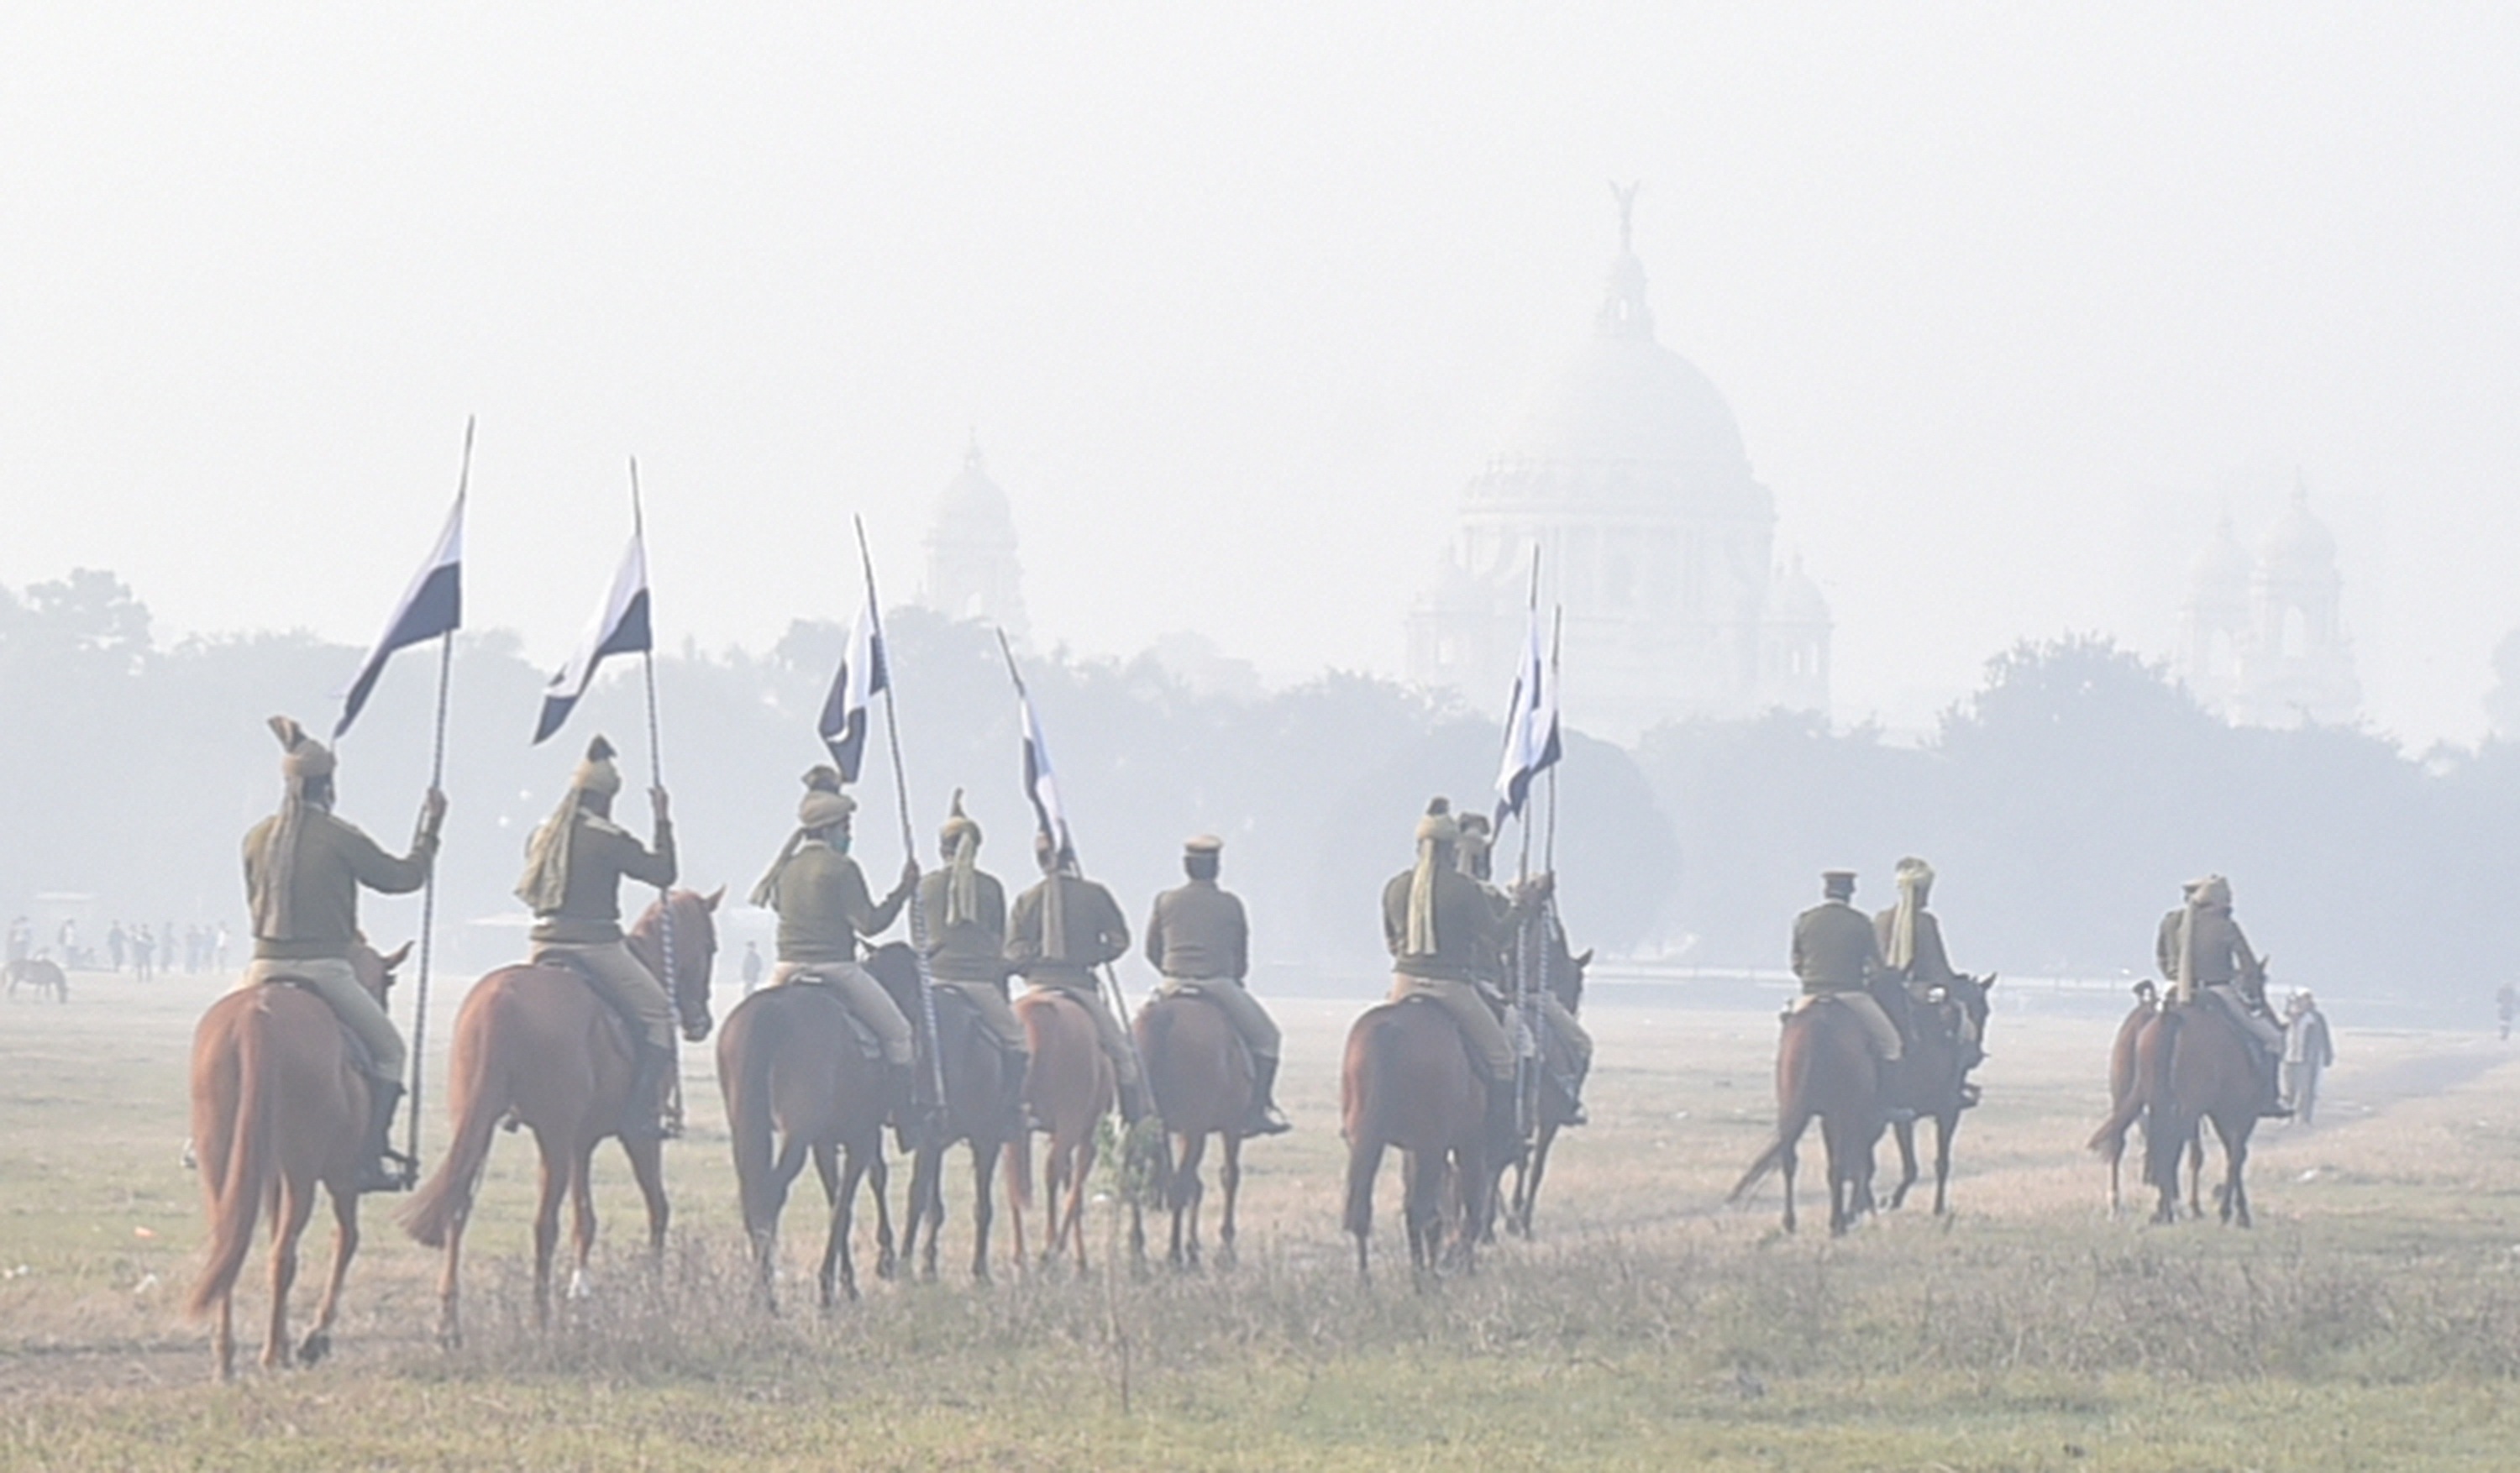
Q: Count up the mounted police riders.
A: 12